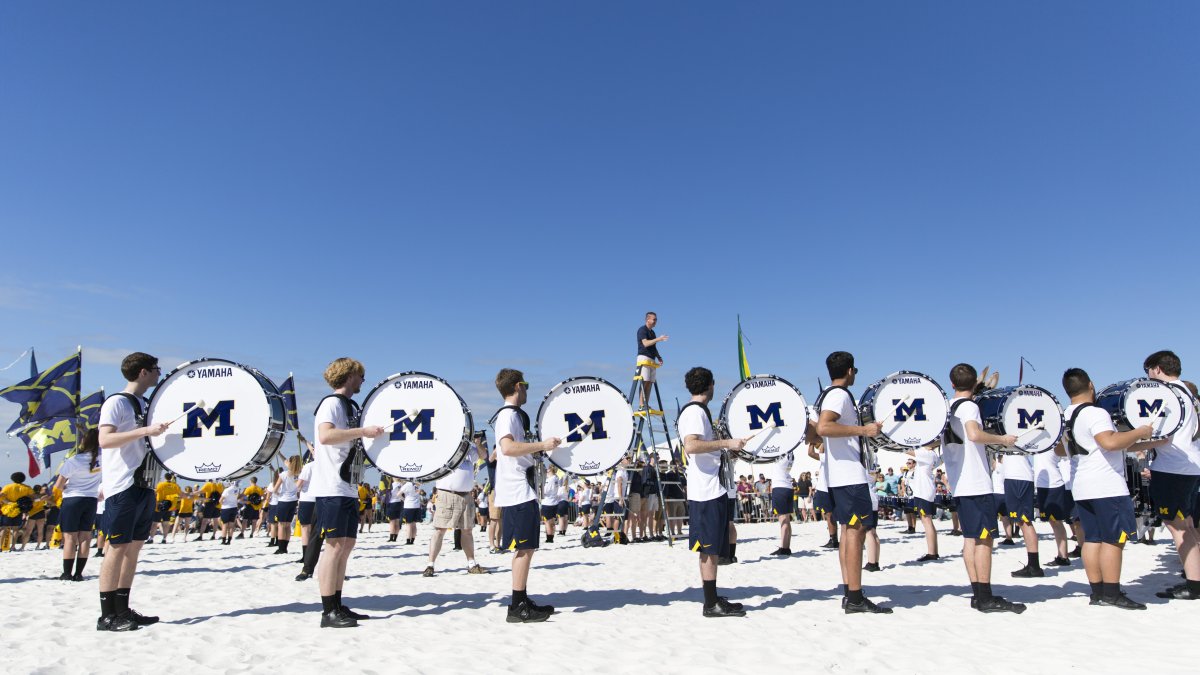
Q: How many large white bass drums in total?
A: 7